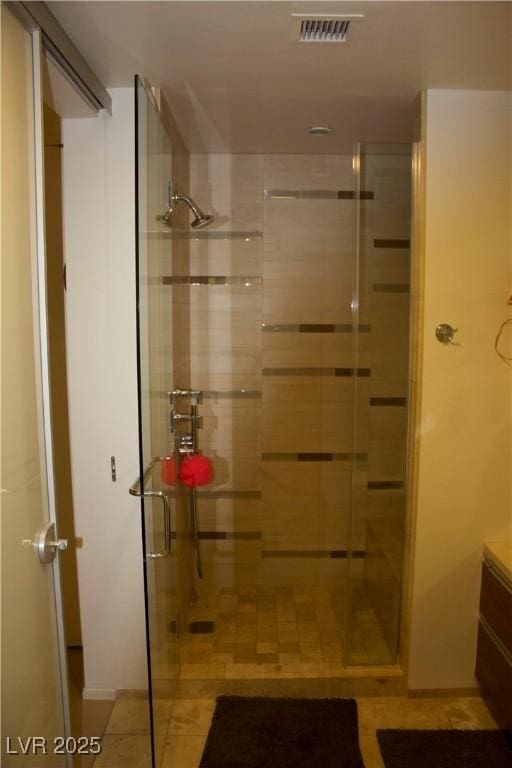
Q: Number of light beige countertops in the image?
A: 1